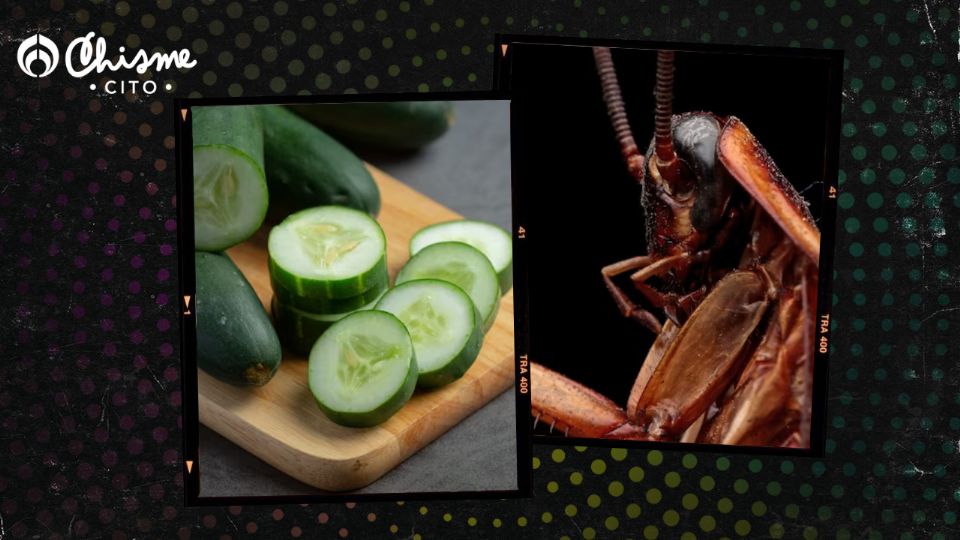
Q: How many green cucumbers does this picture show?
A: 4